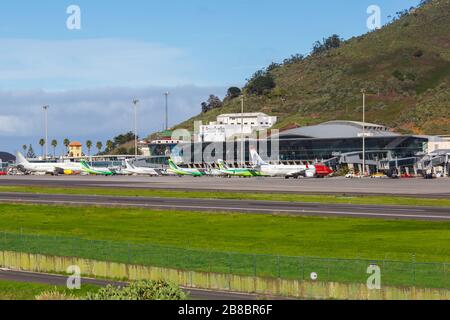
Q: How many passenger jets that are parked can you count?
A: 6